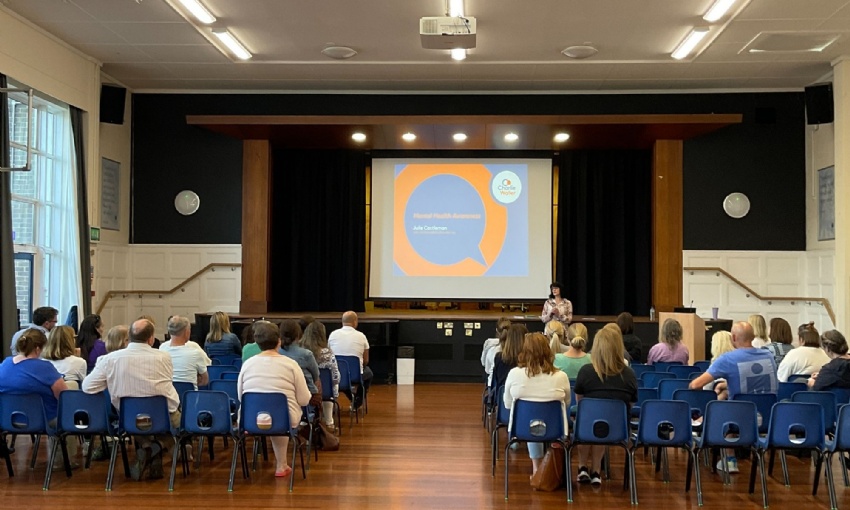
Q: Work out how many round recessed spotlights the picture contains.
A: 5